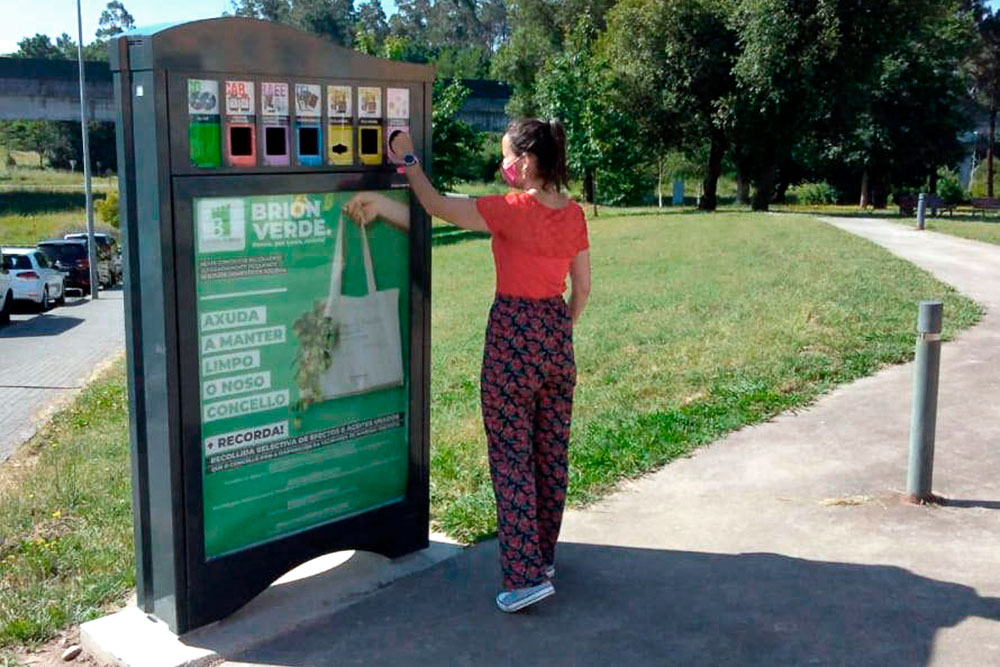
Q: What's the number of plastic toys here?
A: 0